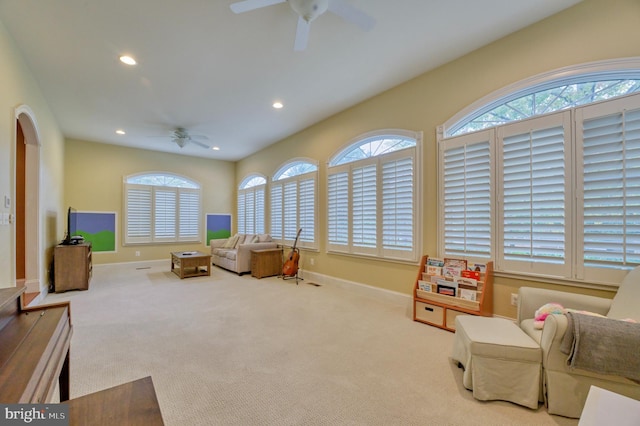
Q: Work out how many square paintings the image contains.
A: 2